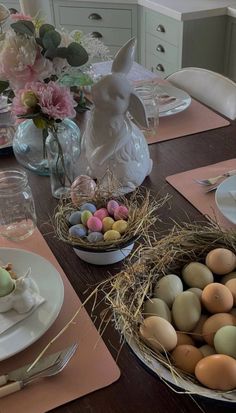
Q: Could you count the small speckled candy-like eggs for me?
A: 12